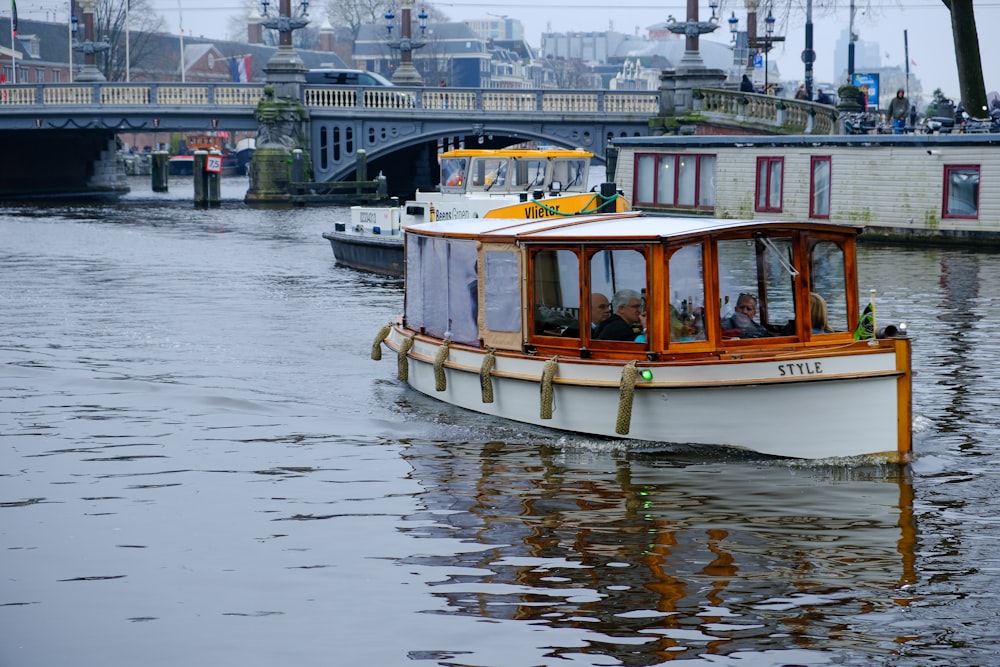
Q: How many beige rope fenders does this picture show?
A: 6